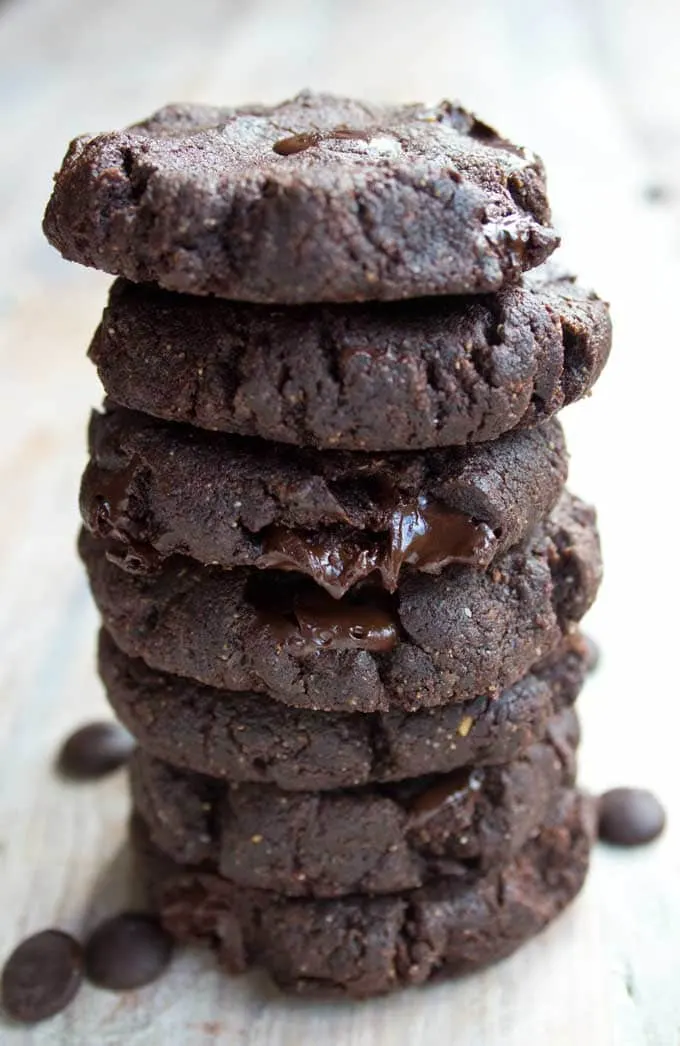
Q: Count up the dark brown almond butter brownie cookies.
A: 7